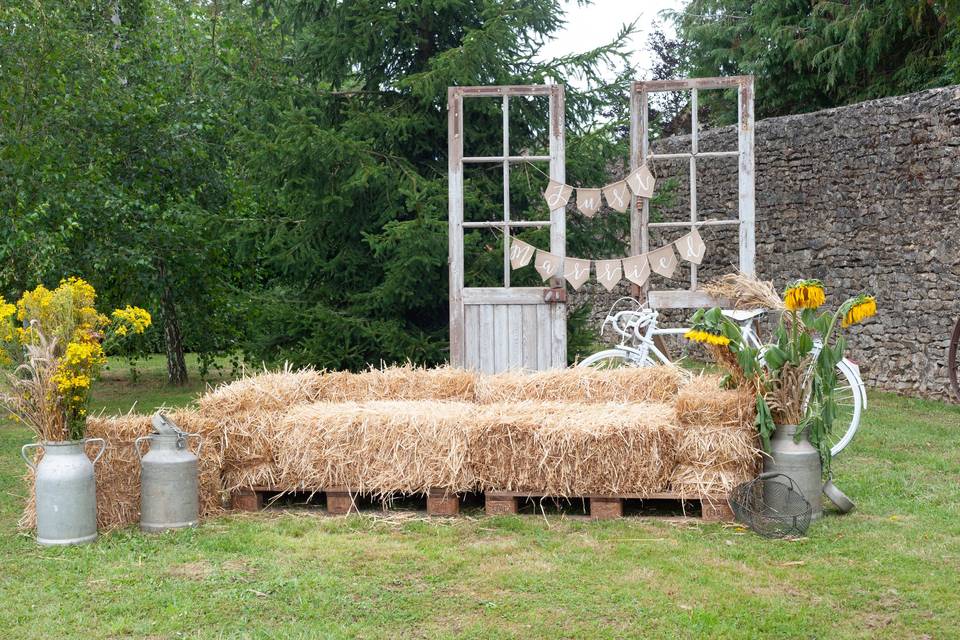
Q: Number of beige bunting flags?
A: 11